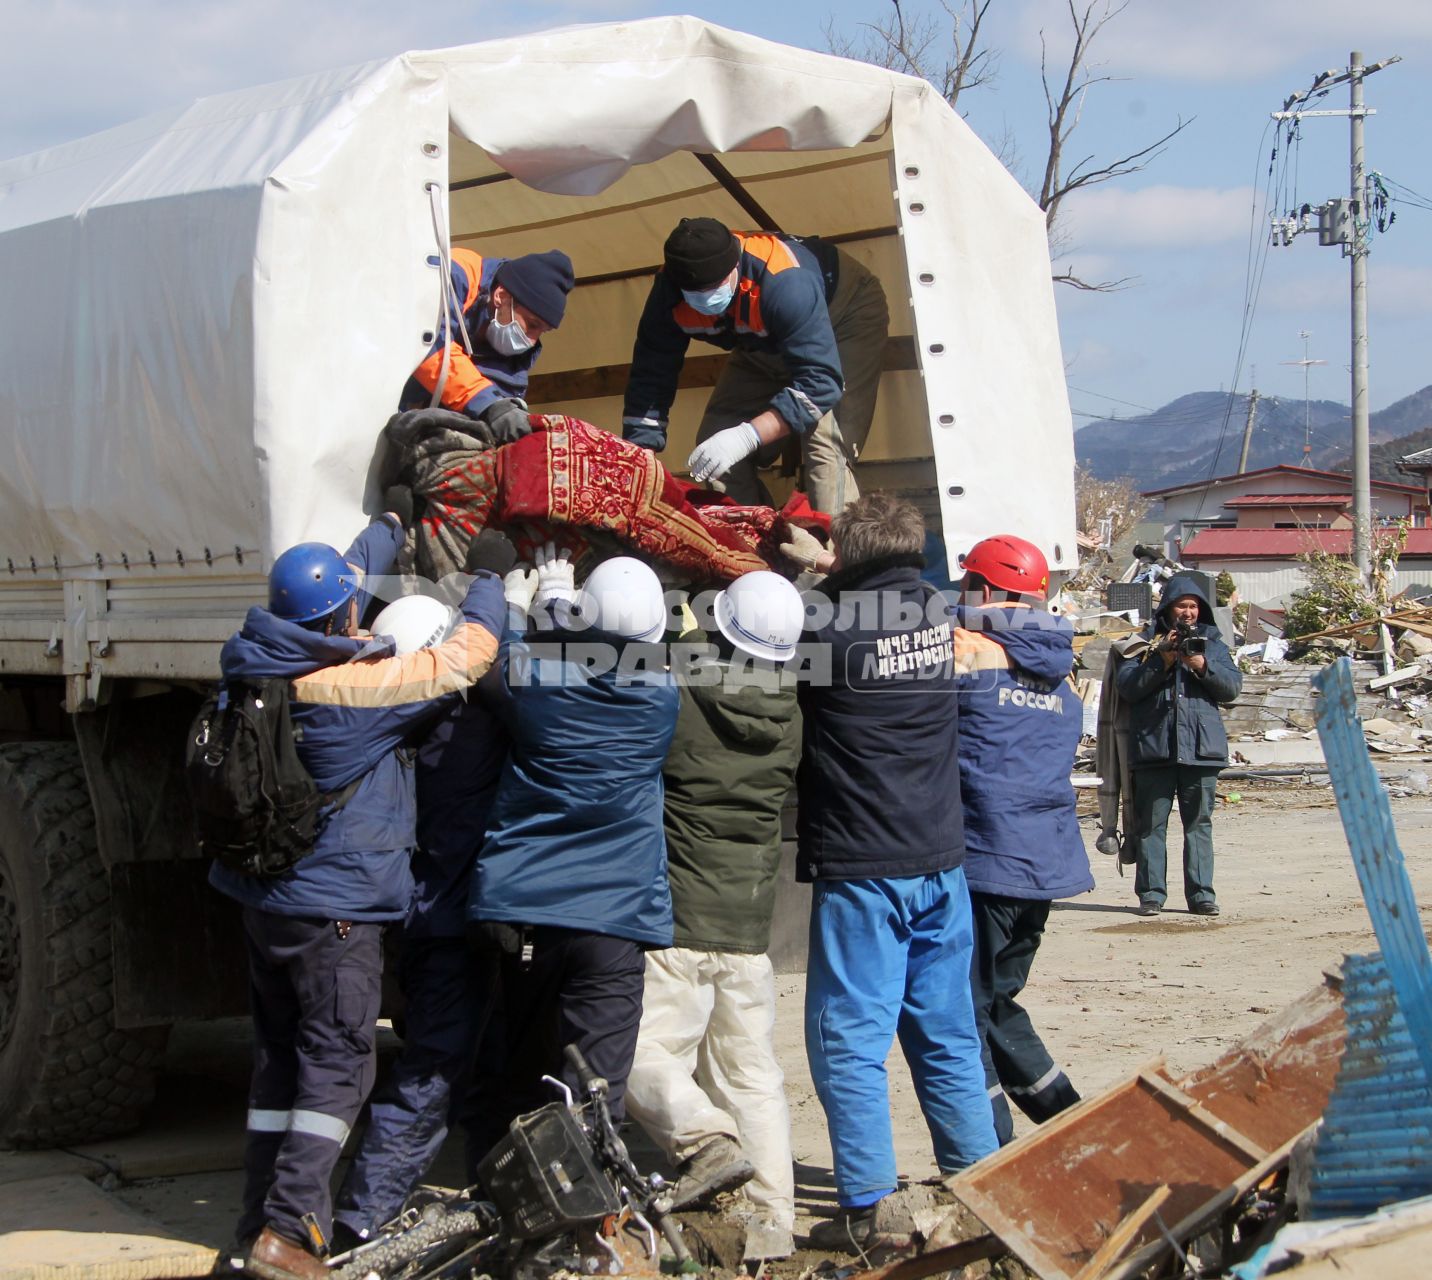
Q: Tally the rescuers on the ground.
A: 6